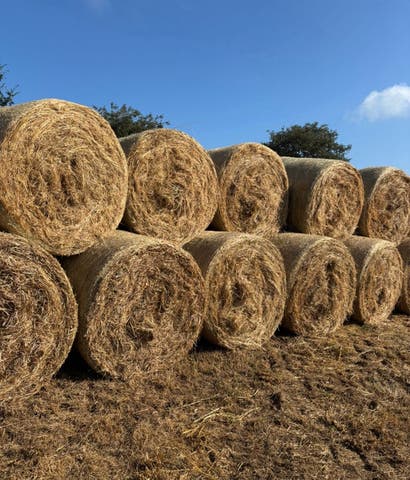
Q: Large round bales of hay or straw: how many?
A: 11